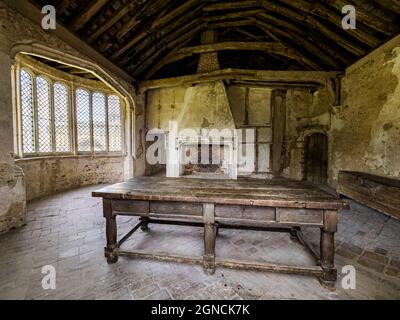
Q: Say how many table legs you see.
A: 6